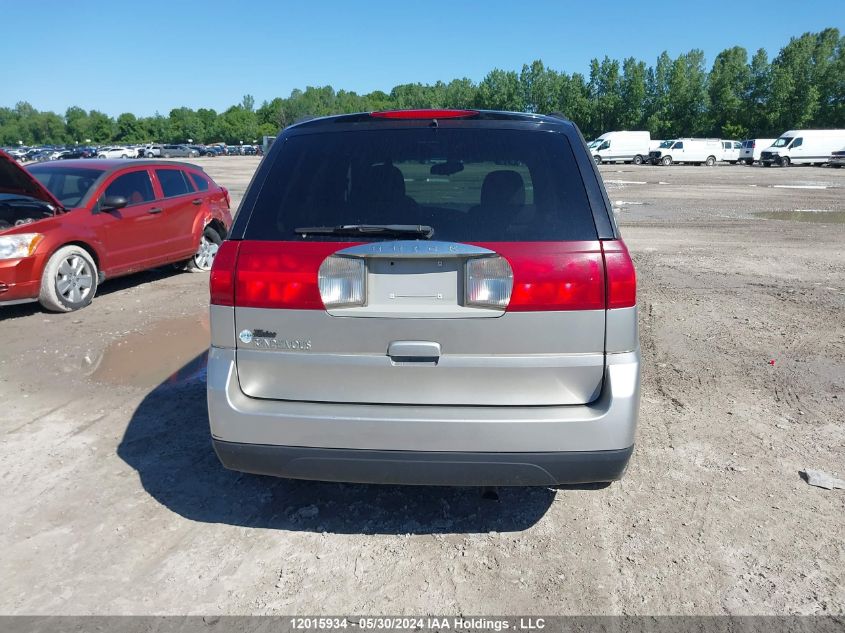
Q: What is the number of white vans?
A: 5